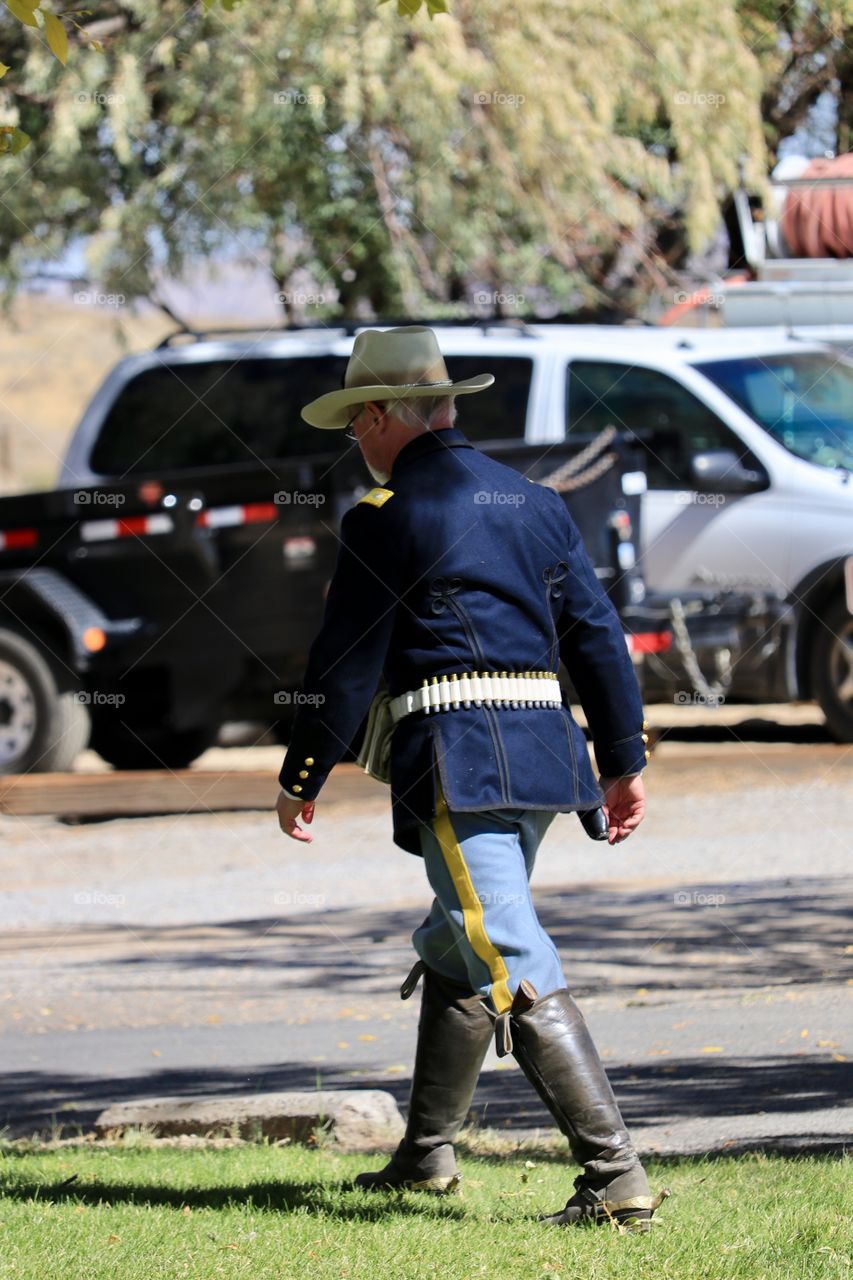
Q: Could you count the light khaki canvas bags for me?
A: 1